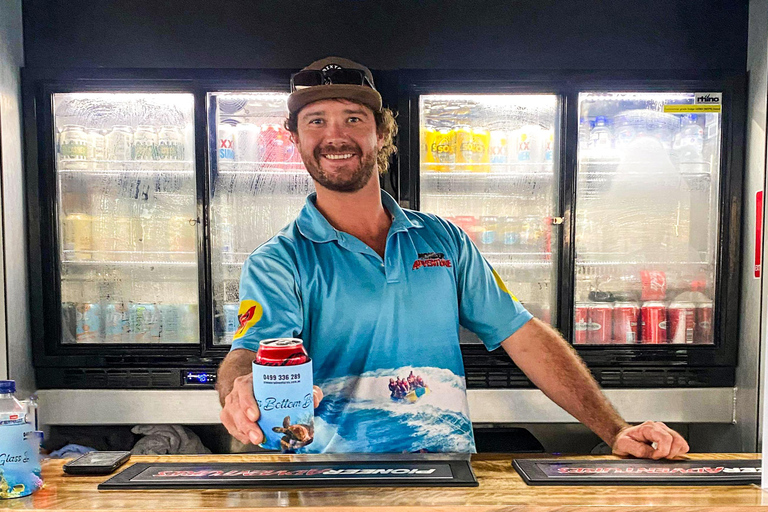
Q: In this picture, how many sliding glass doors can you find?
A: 4